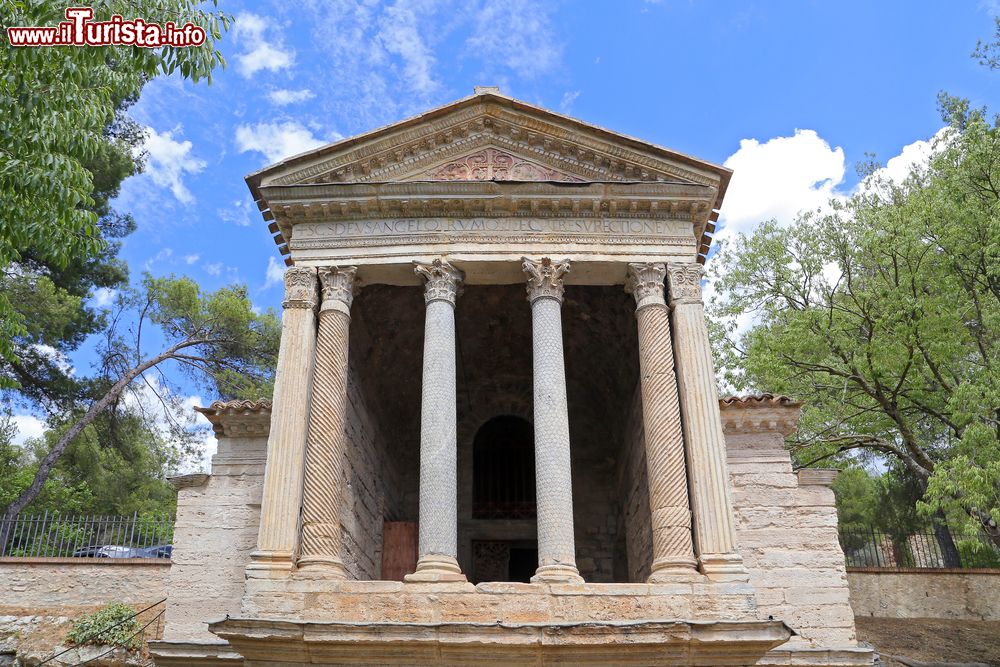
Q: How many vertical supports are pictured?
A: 6